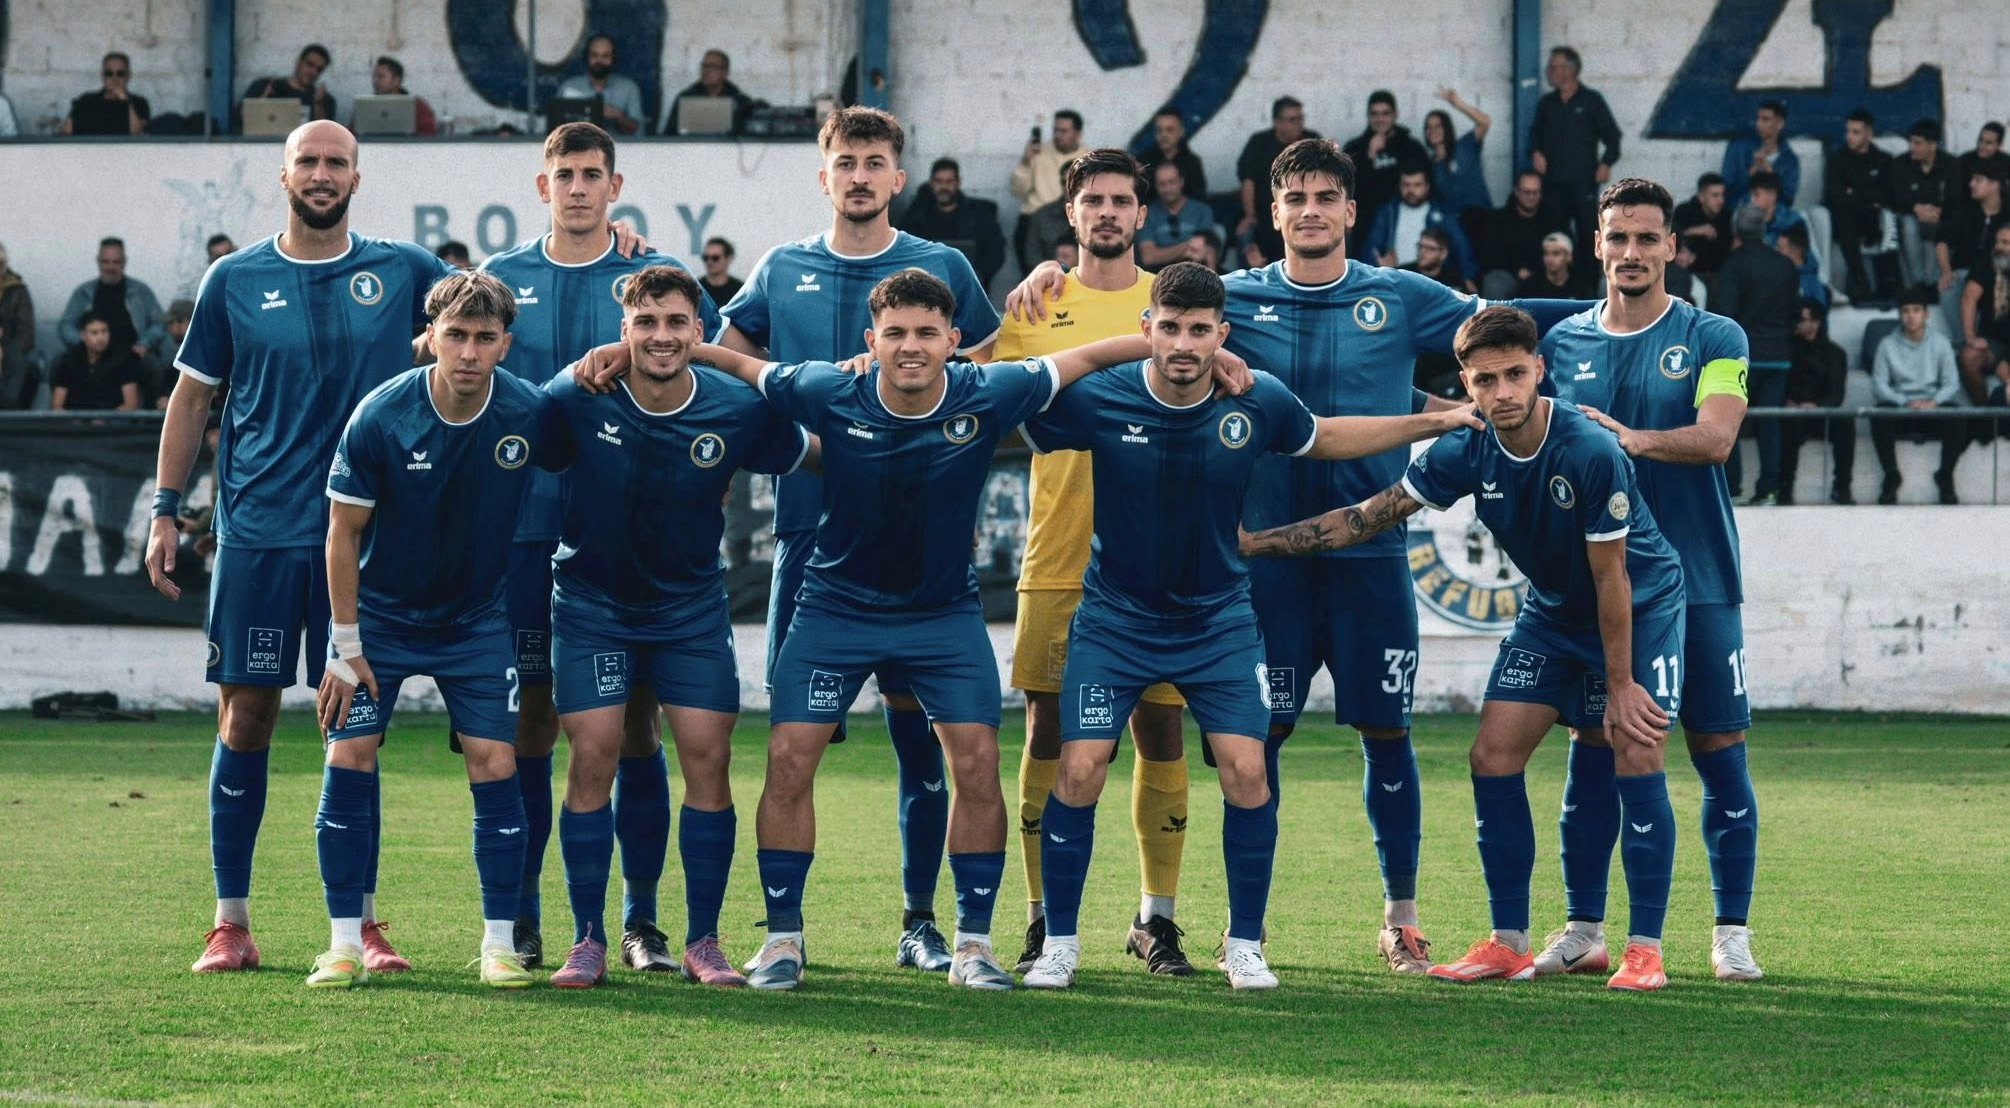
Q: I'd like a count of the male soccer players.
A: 11